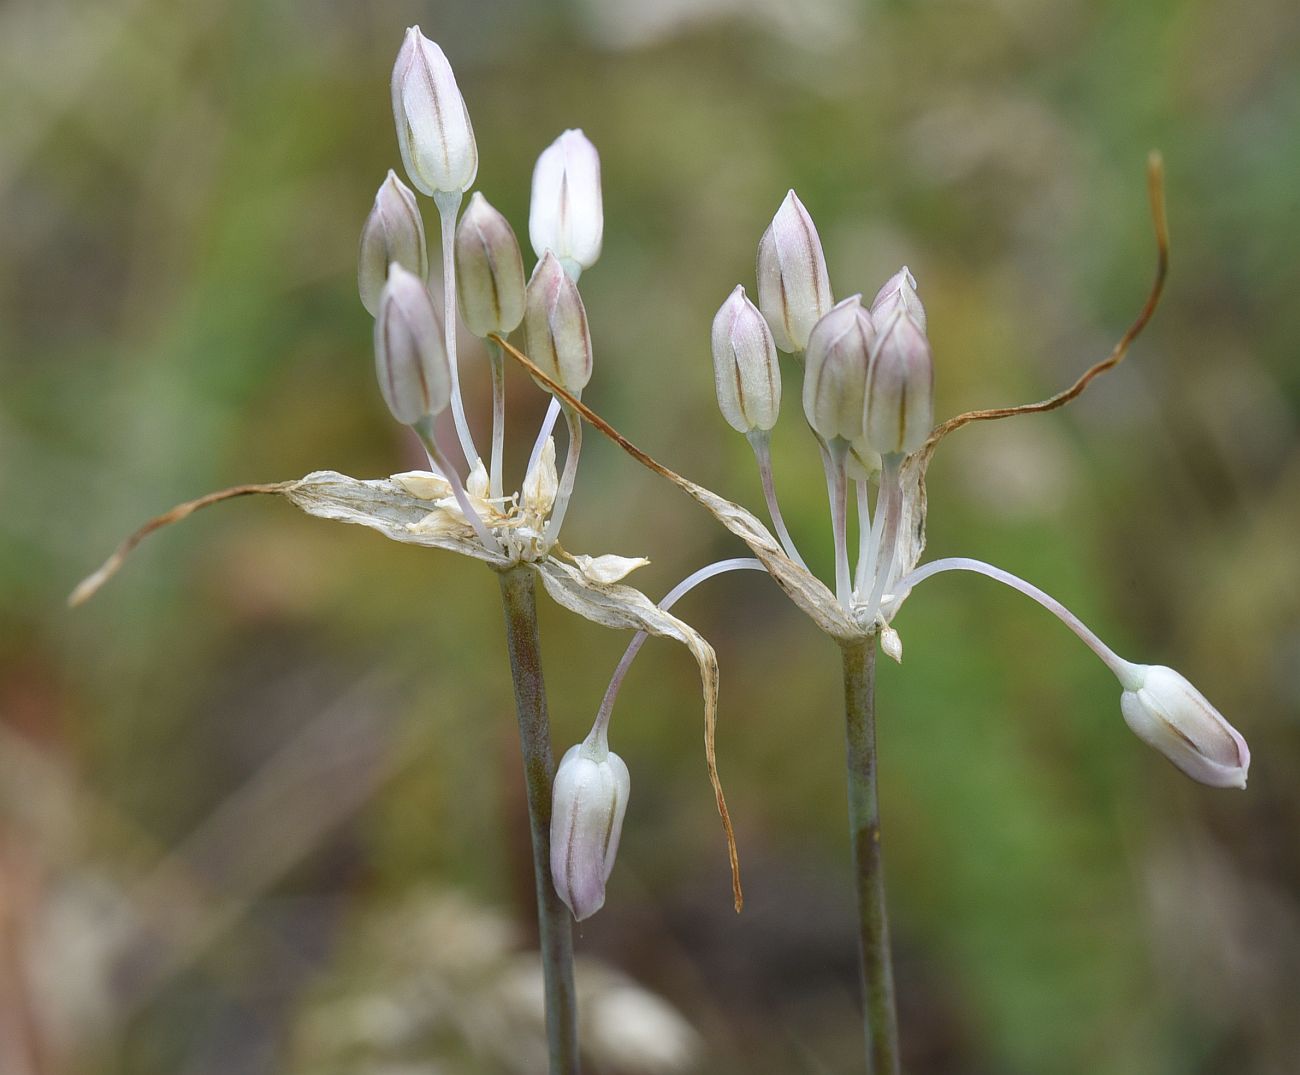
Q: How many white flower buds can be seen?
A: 13